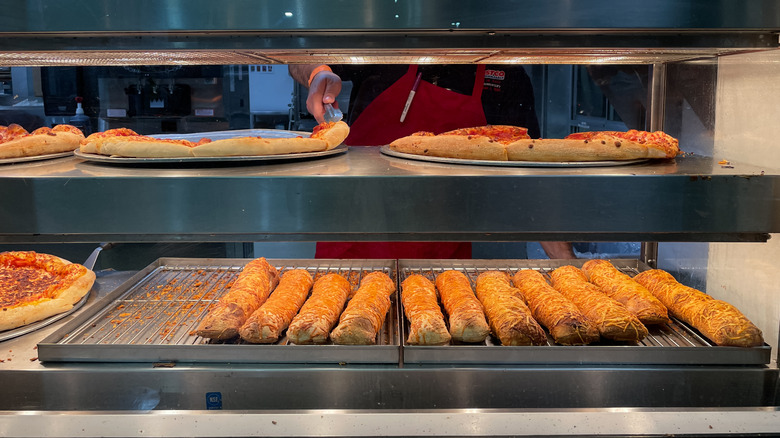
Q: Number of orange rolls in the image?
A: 11